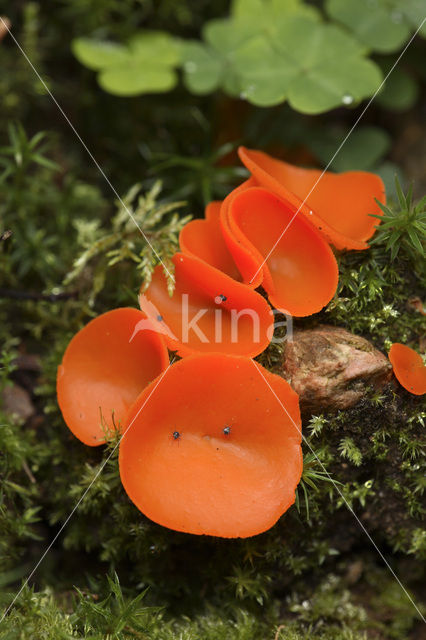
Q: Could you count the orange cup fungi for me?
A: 7